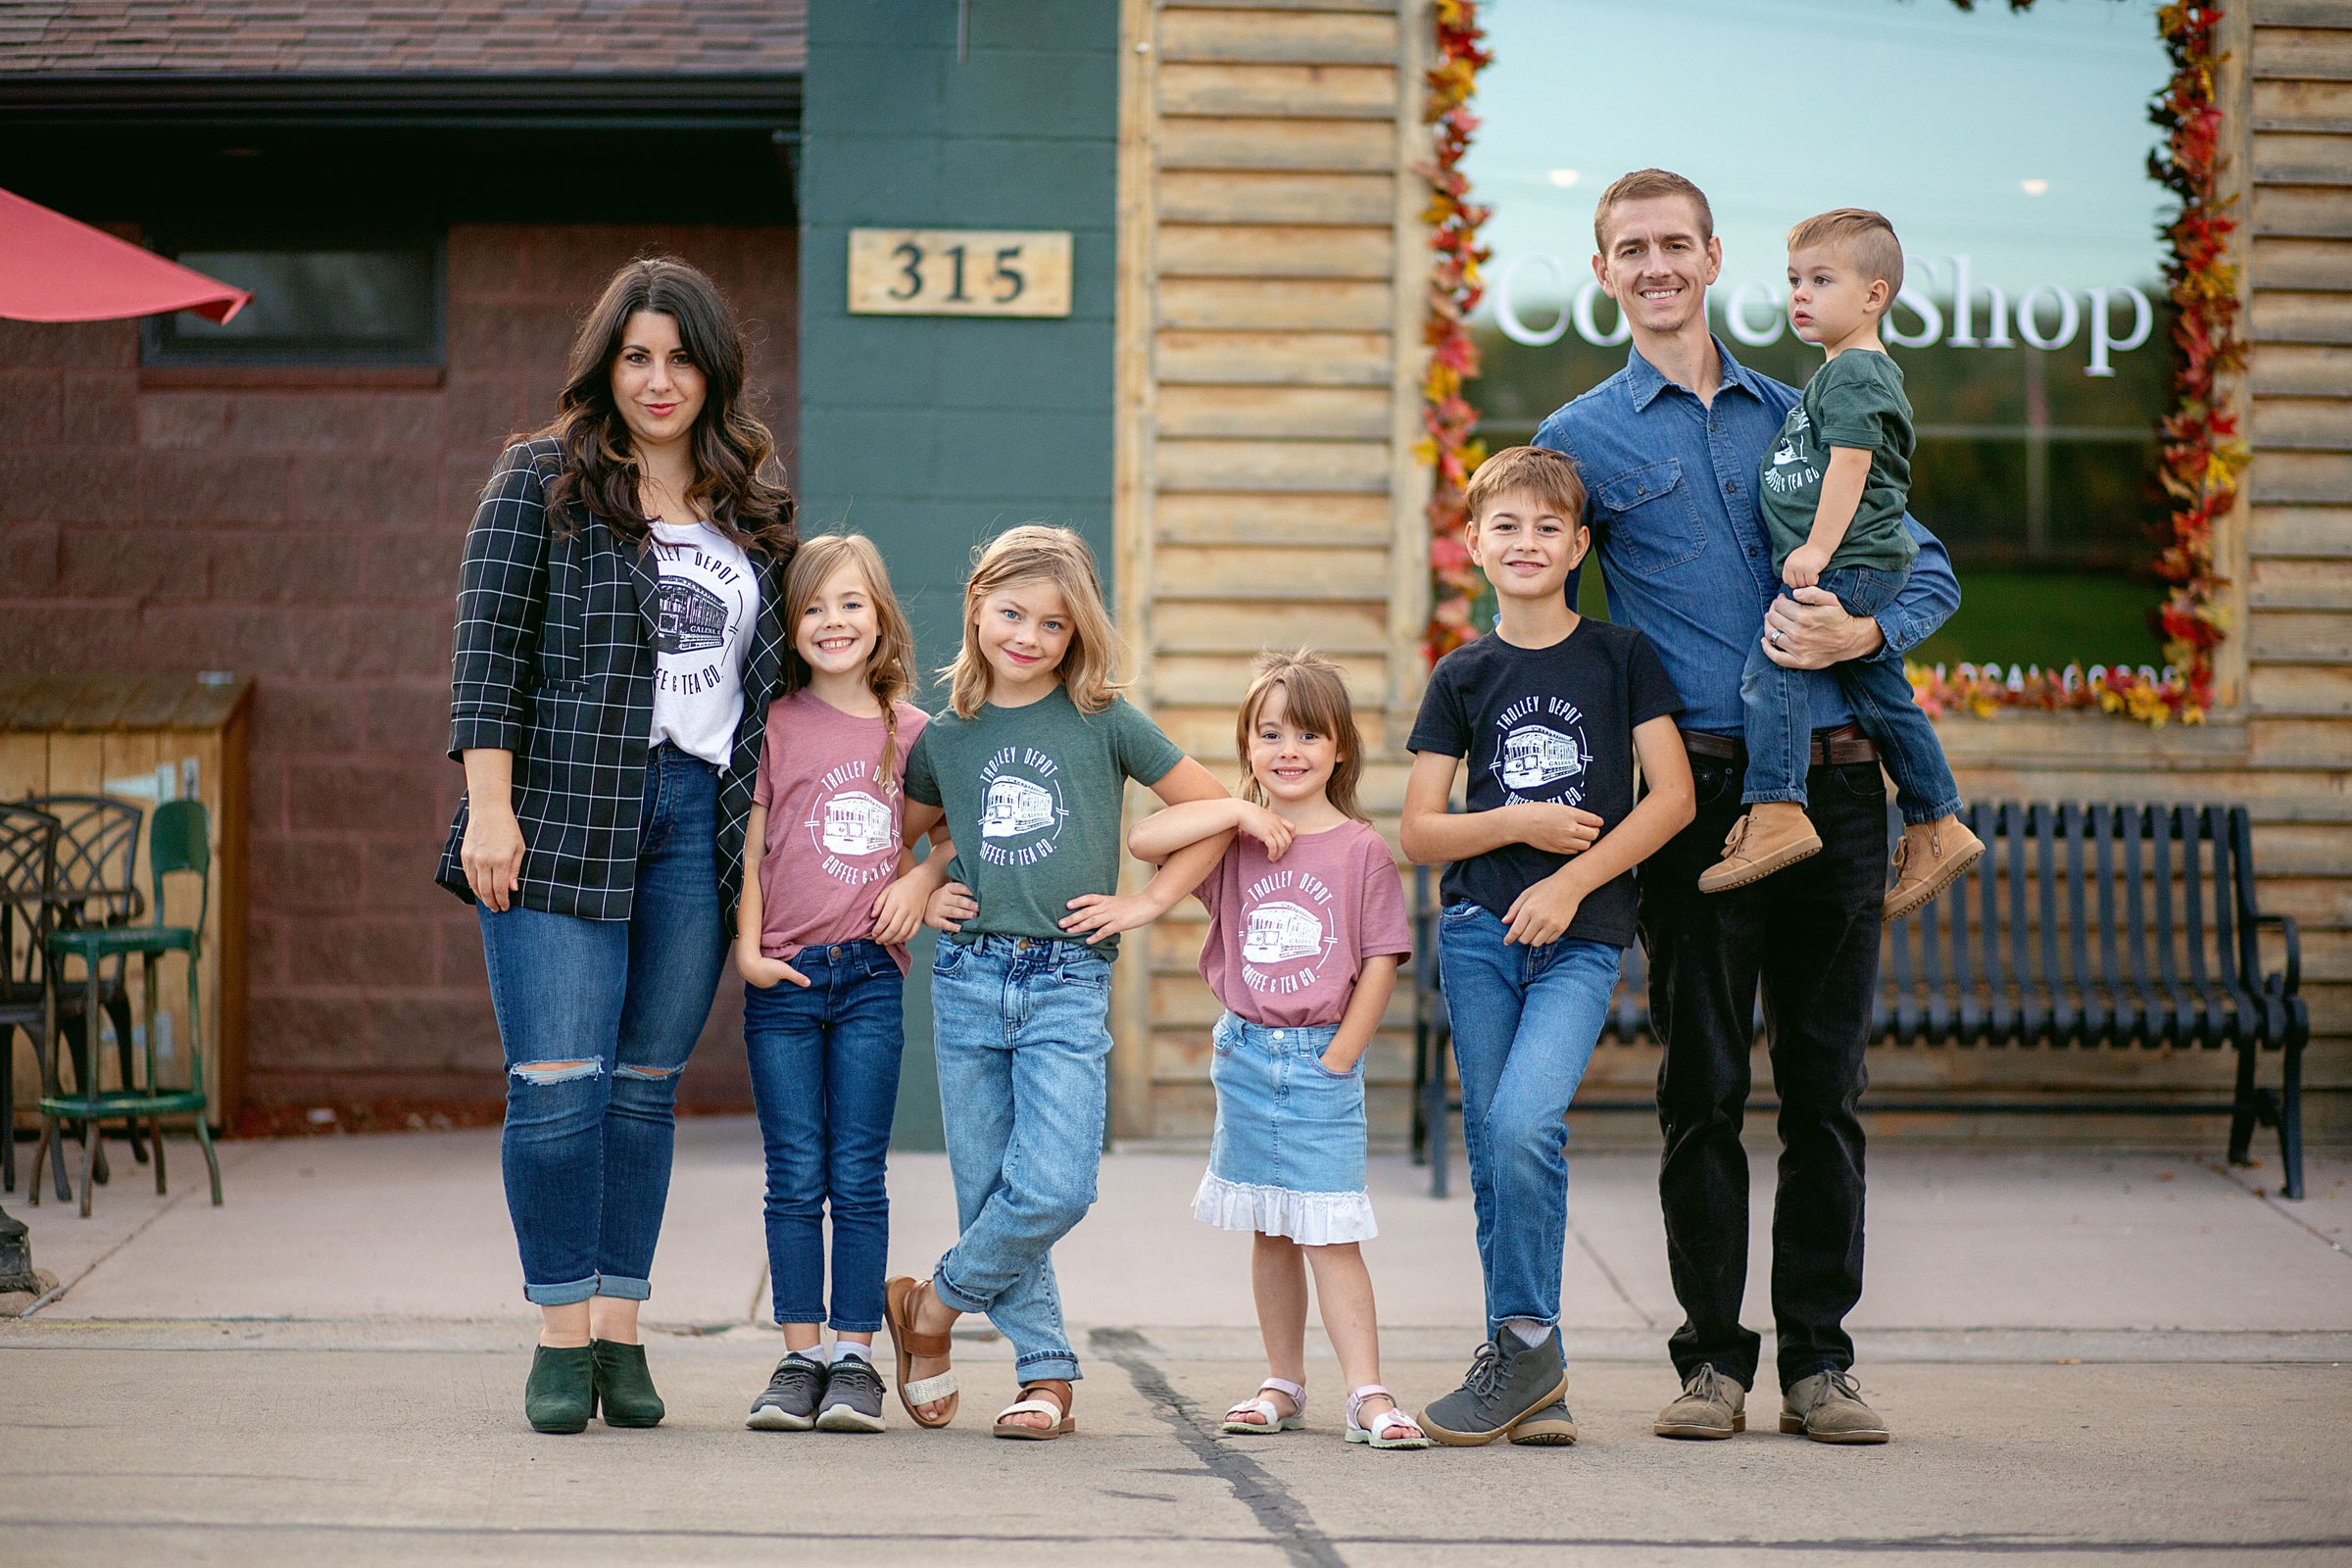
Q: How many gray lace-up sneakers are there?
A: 2